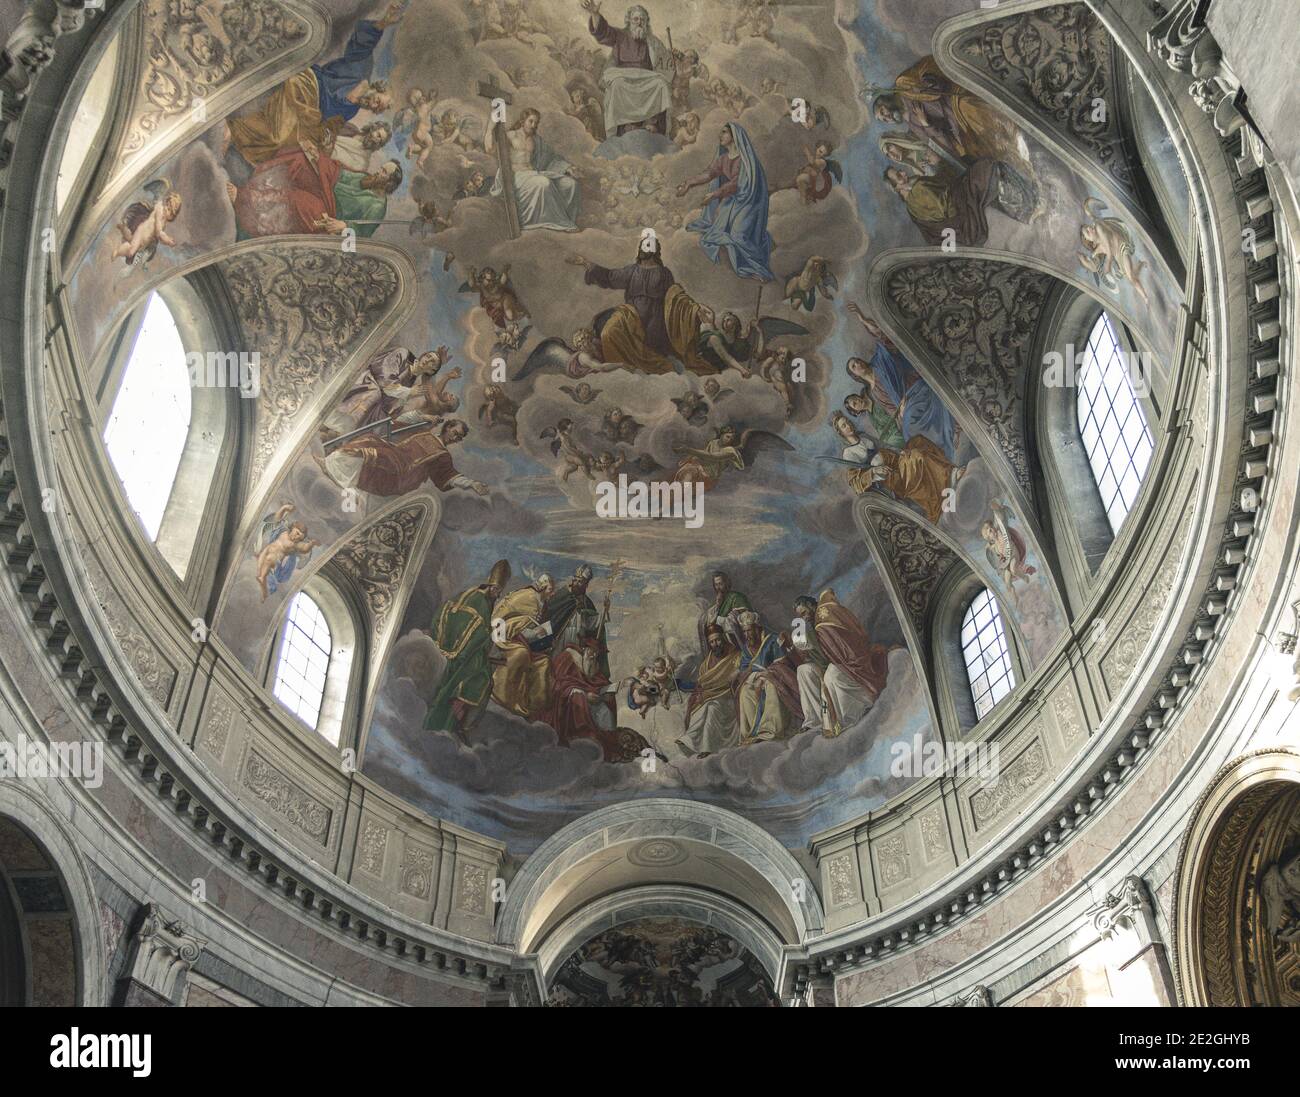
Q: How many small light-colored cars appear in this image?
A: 0